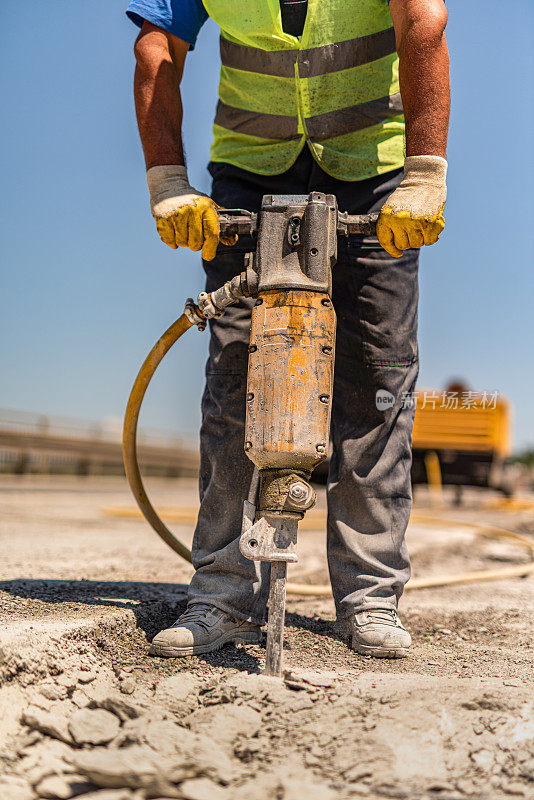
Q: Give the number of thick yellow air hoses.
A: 1